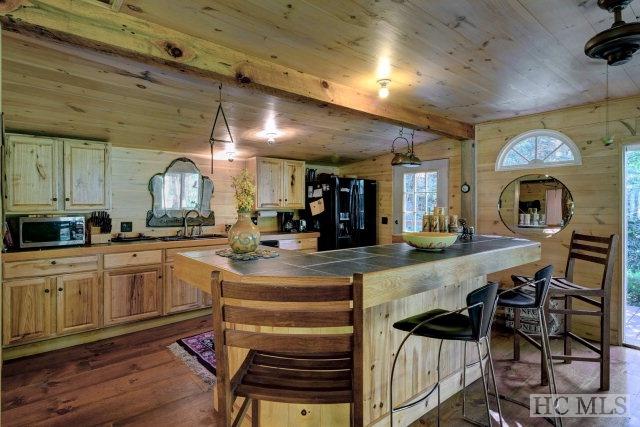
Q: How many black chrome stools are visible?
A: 2